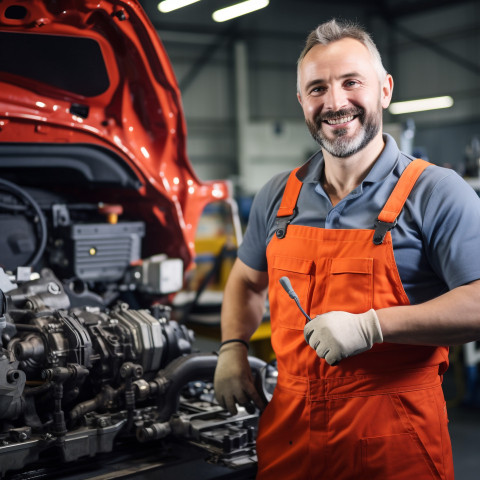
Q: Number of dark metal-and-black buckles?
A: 2